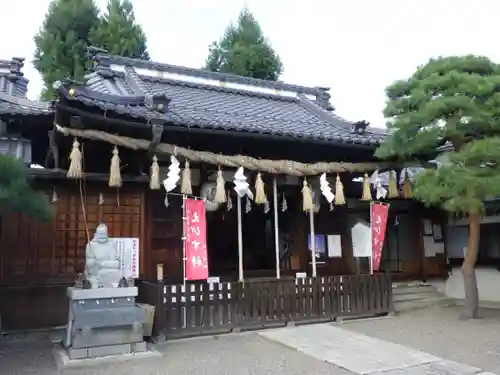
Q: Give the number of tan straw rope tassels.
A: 11